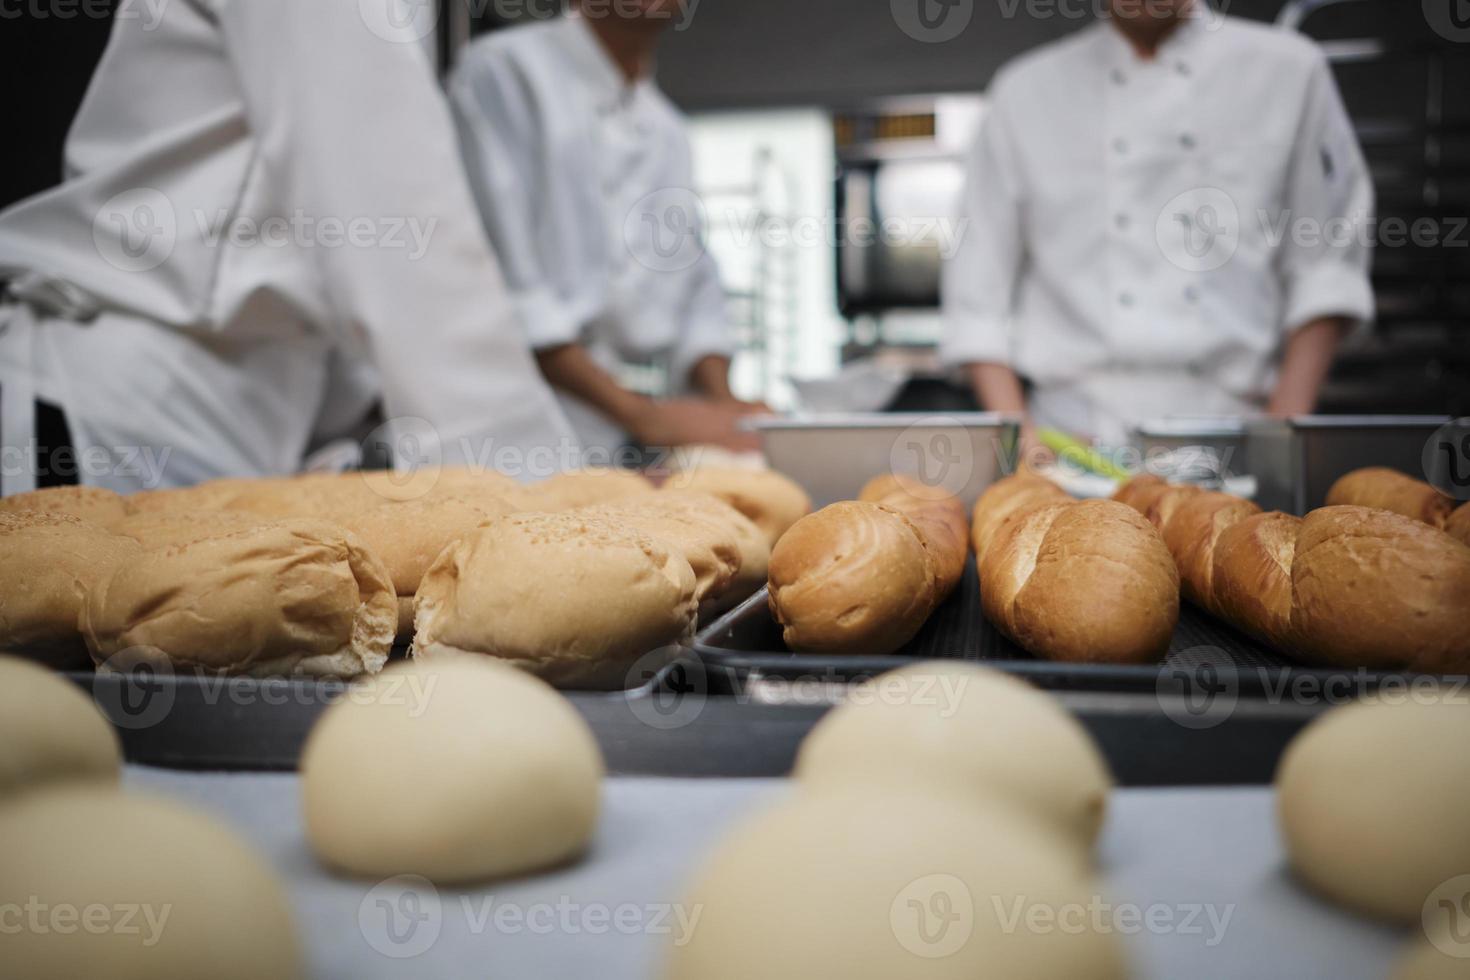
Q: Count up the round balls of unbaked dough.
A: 7